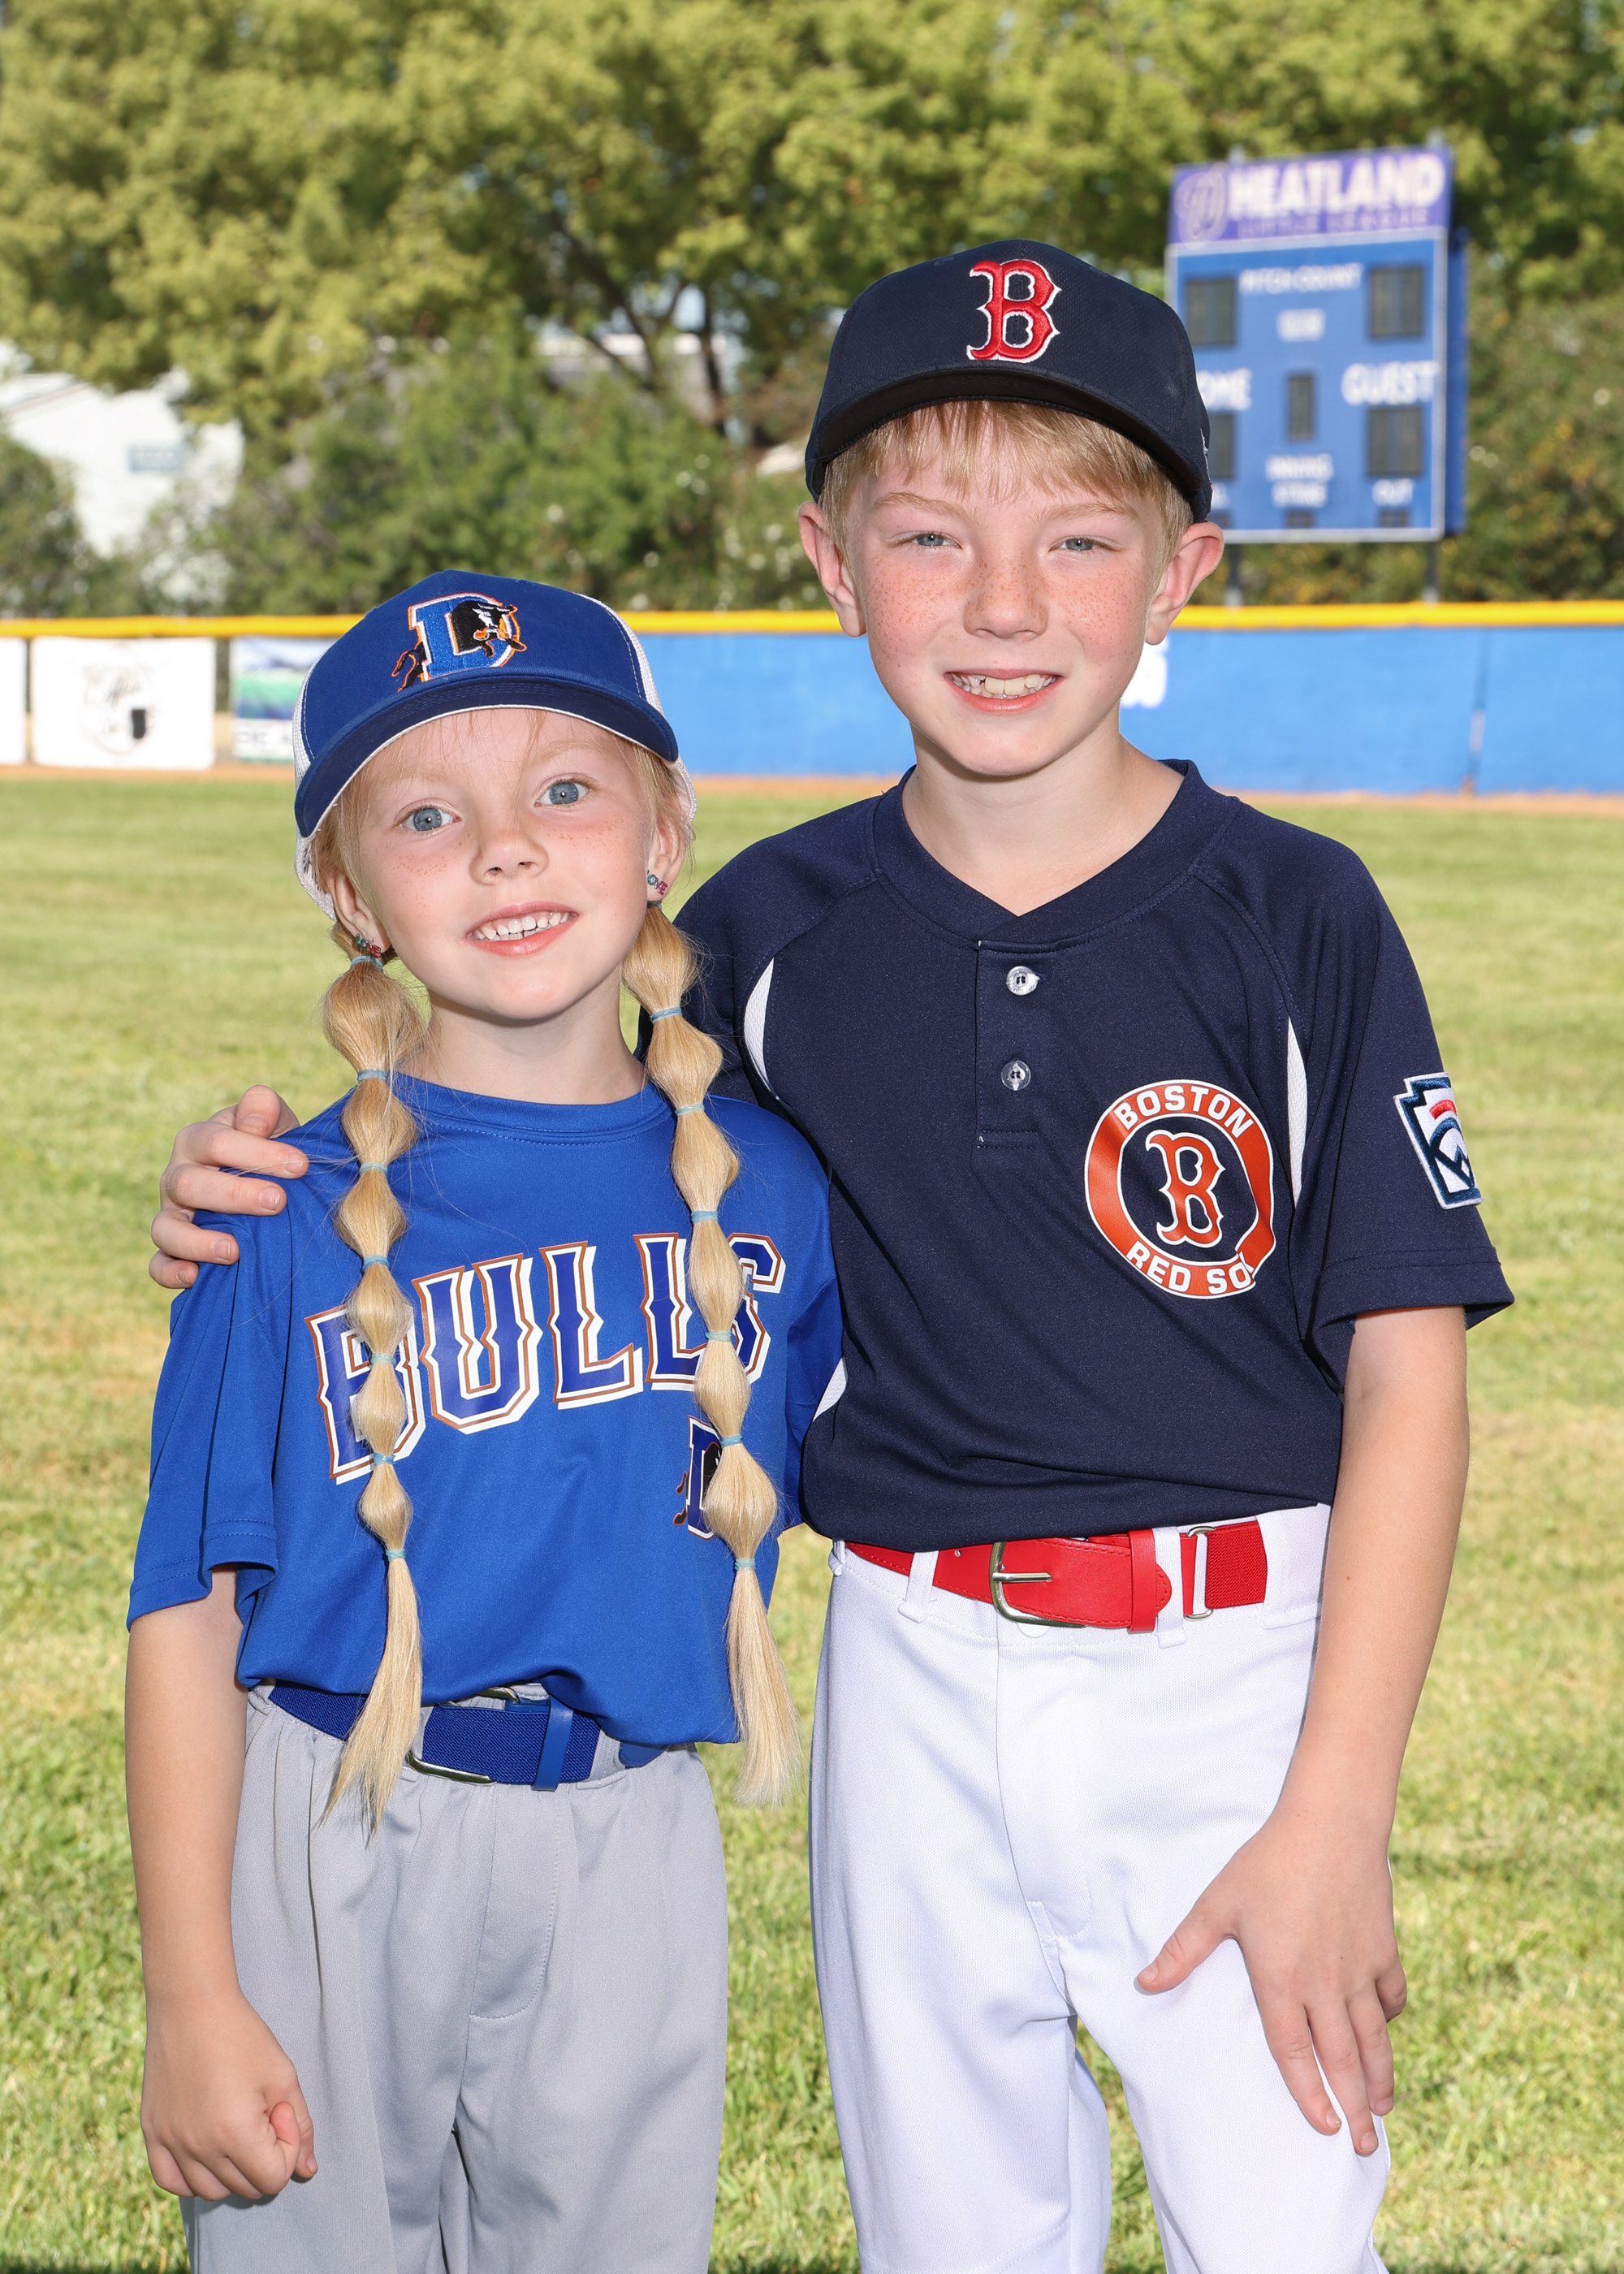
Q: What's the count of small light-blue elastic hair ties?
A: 14